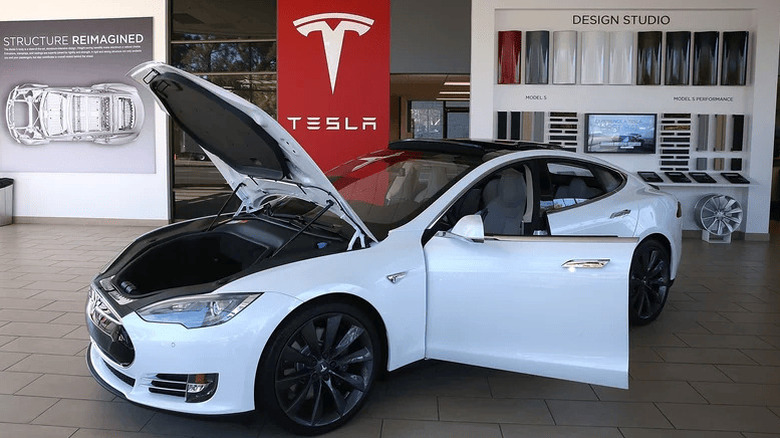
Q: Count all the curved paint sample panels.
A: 9